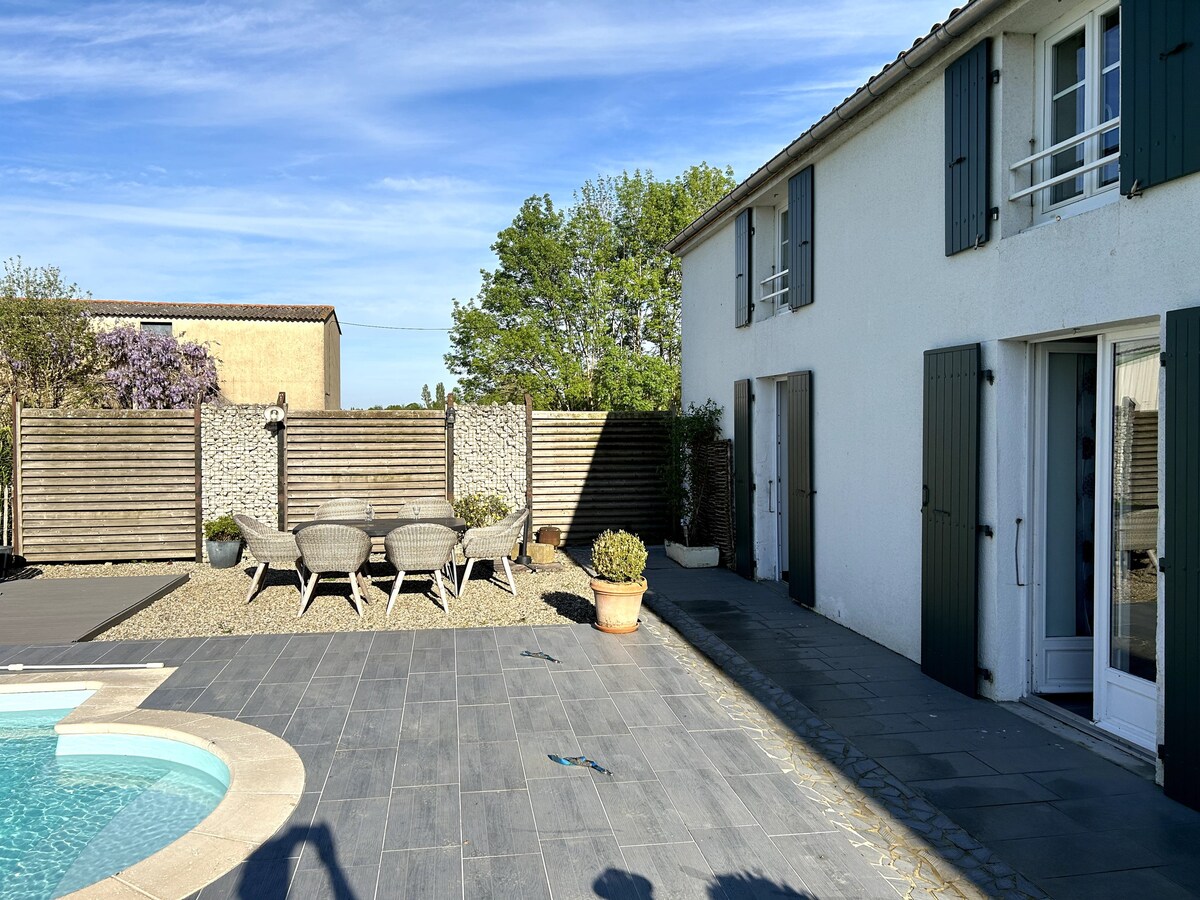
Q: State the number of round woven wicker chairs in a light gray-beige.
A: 6